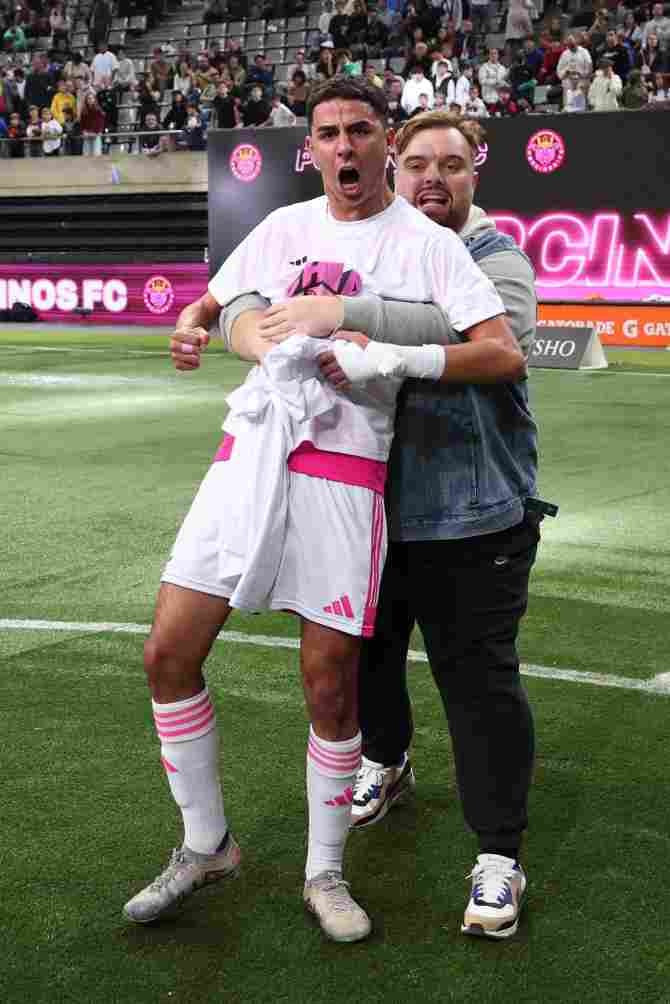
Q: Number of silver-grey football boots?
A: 2